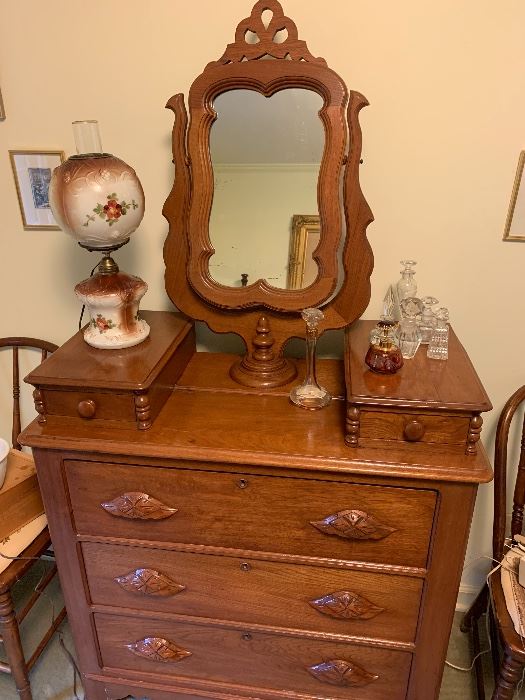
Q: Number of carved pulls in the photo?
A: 6